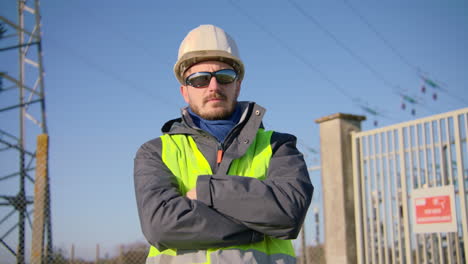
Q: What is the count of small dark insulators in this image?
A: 5